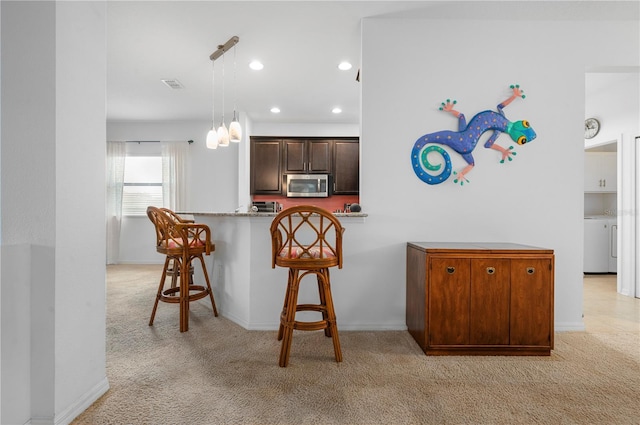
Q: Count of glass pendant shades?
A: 3